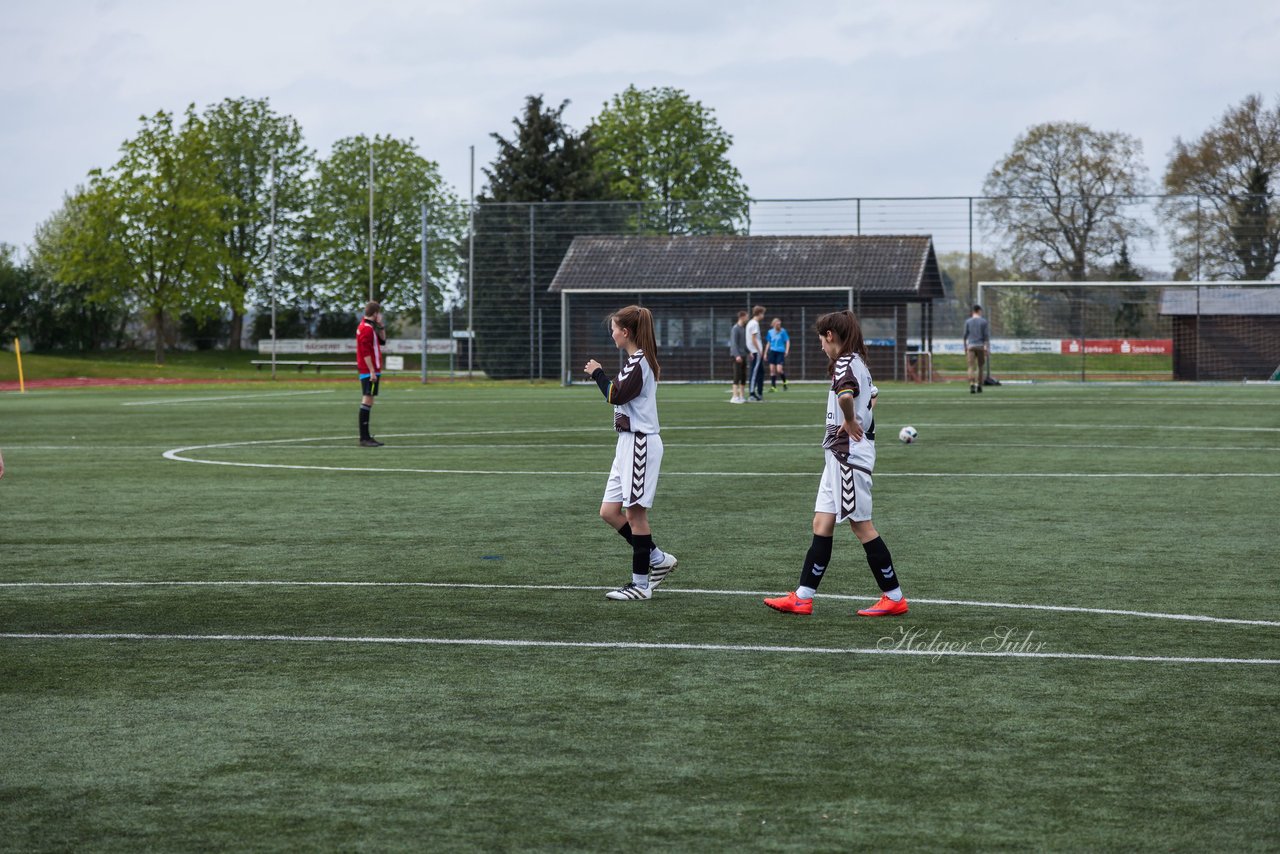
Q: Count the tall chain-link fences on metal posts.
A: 1